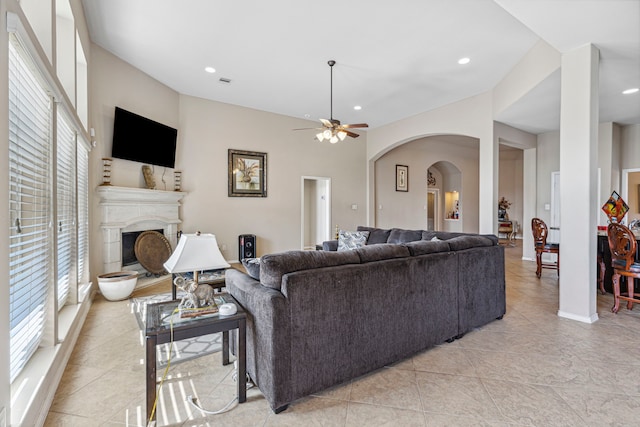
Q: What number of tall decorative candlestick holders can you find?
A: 2